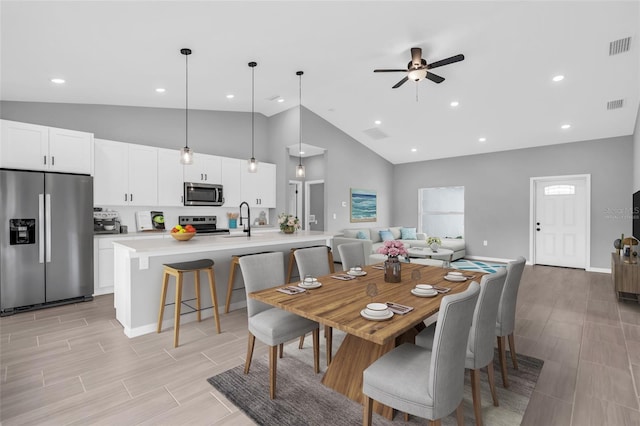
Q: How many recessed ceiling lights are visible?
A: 11